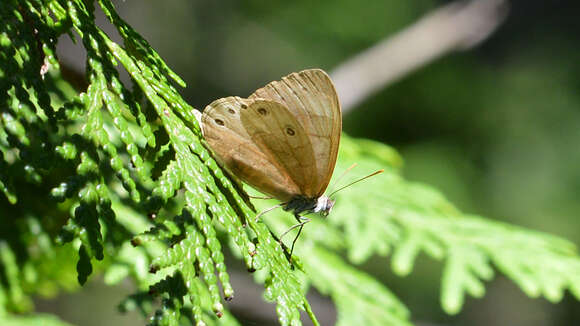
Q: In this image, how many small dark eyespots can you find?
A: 5